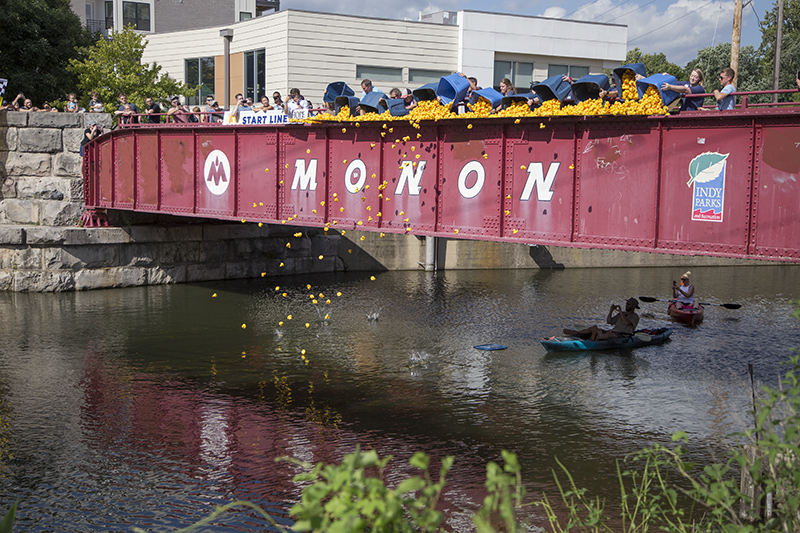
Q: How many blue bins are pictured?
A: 12